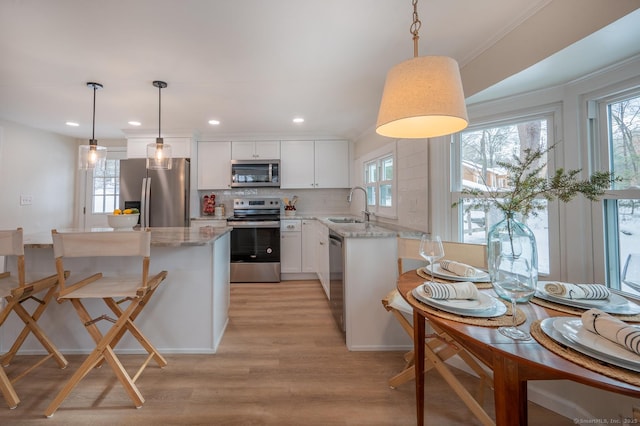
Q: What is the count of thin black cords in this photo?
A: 2